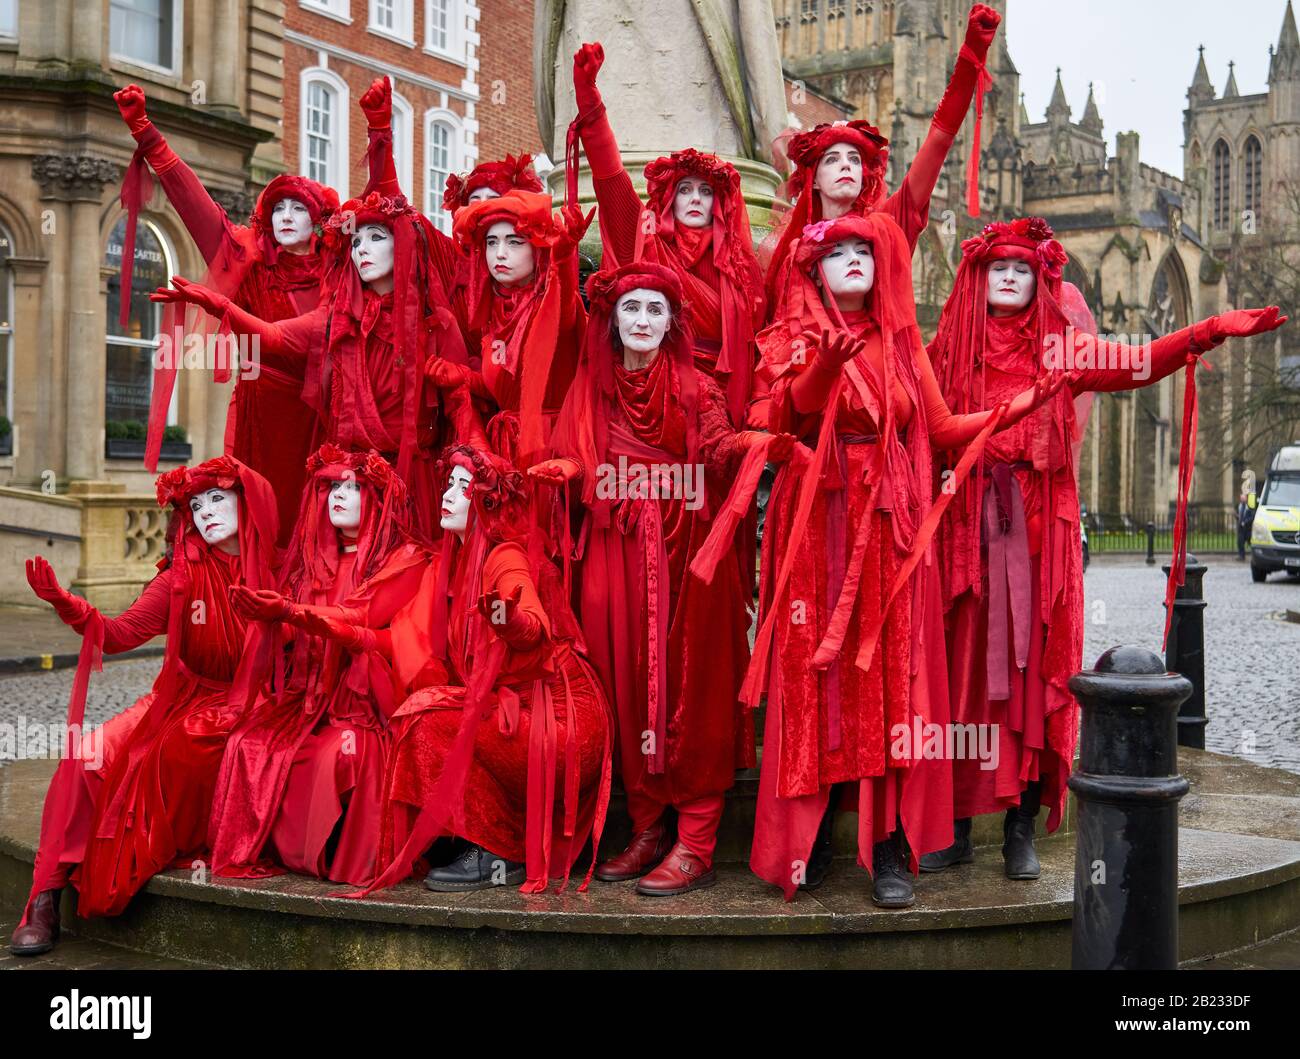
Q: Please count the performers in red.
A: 12